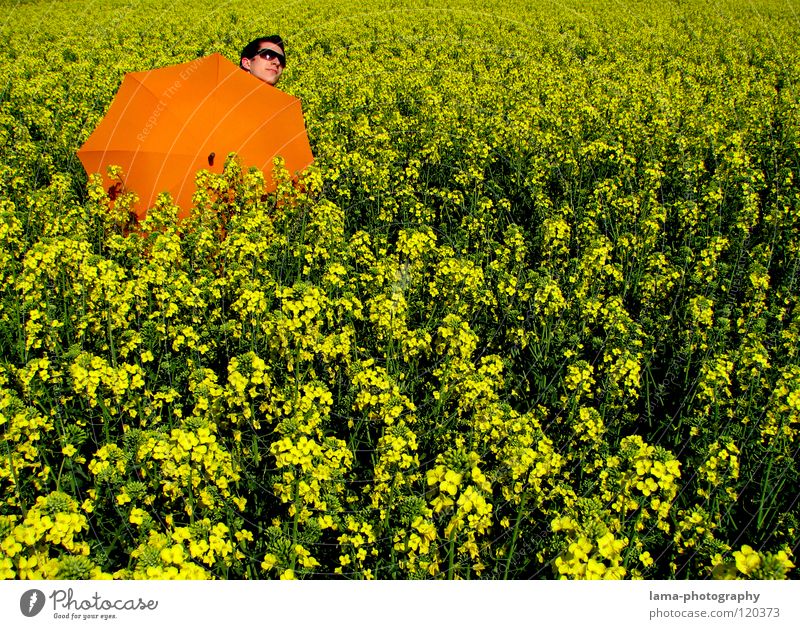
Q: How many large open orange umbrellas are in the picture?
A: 1